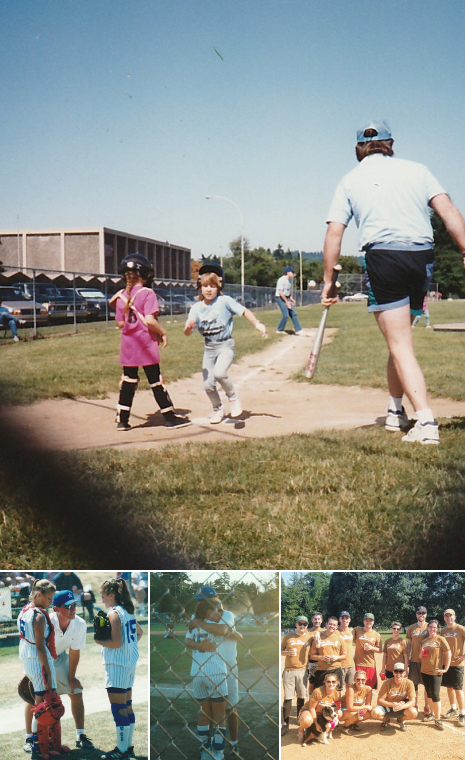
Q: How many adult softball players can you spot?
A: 12